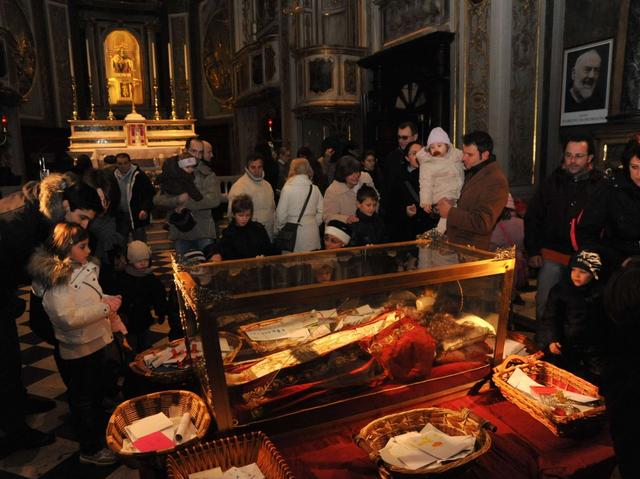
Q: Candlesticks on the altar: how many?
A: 6